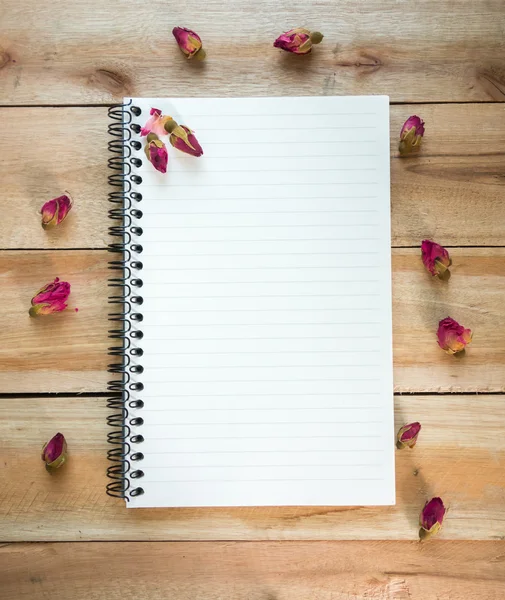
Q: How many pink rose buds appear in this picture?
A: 12